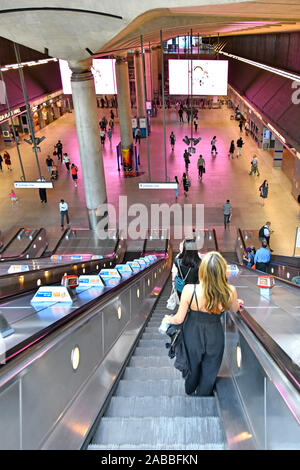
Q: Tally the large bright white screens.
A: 2